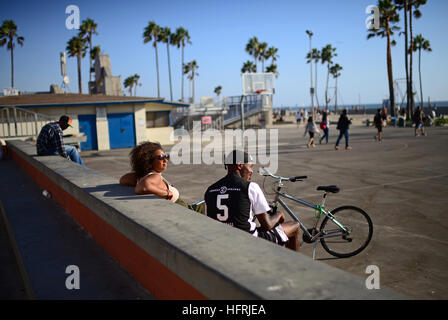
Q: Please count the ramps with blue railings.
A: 1